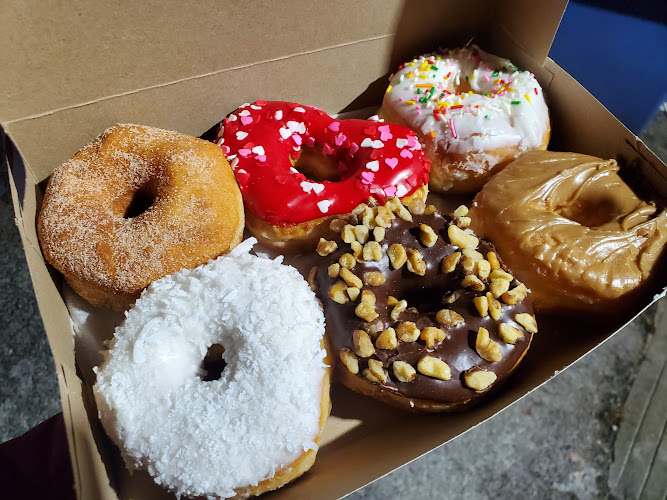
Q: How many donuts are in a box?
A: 6